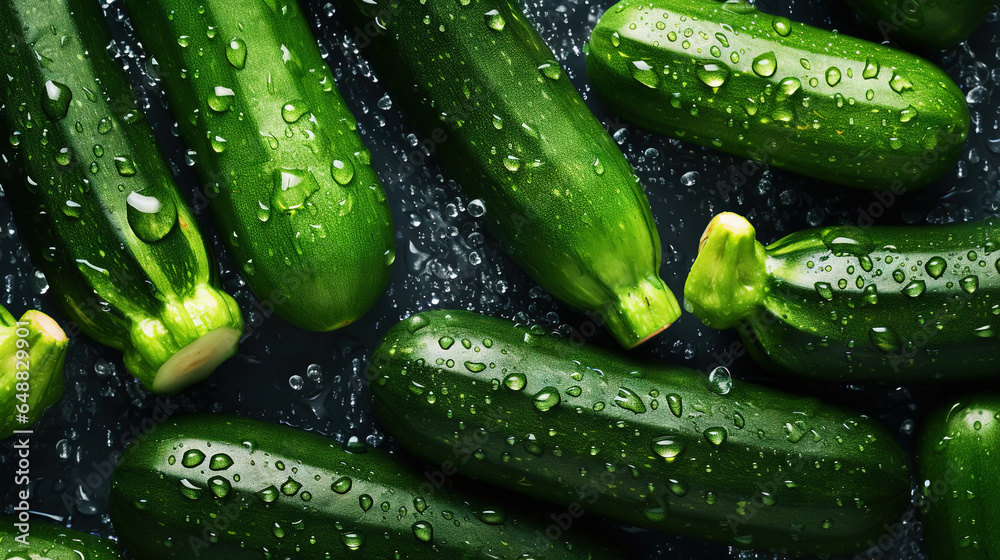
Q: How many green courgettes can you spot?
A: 11